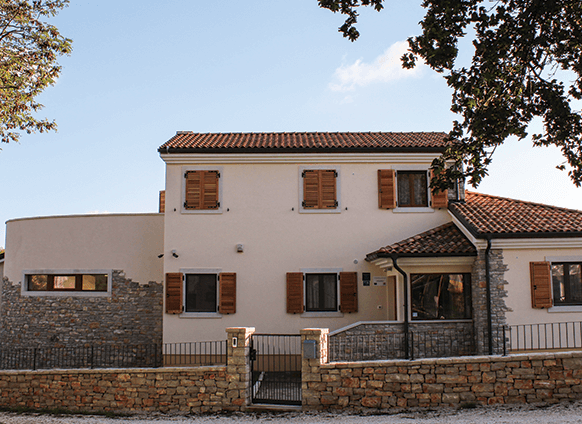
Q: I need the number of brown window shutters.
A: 11